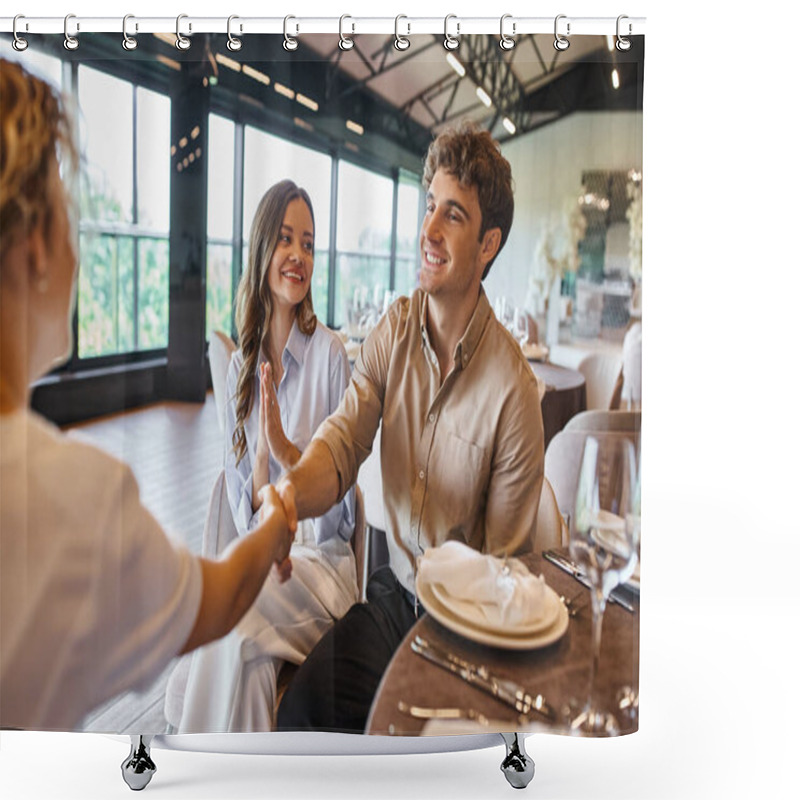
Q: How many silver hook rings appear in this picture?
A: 12